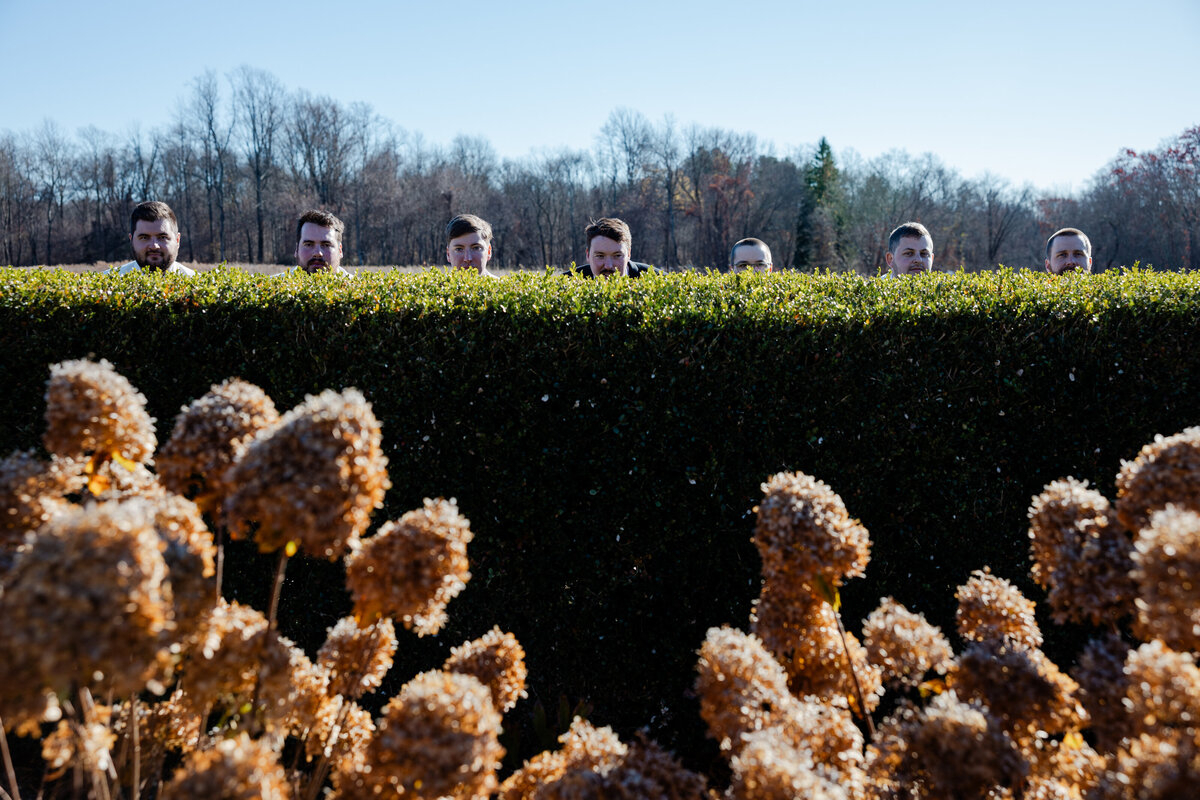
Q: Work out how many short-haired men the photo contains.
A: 7